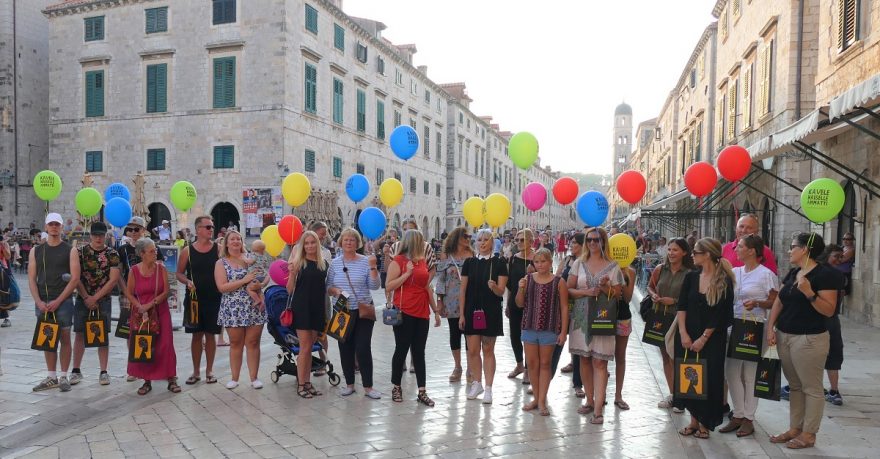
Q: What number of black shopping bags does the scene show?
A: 11